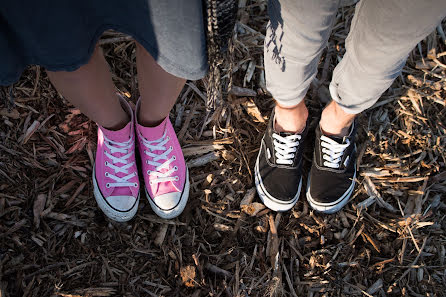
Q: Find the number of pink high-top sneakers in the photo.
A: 2